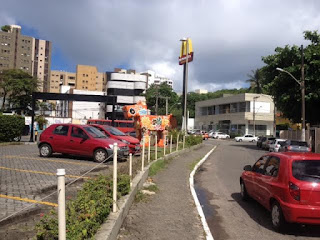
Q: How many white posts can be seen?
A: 10